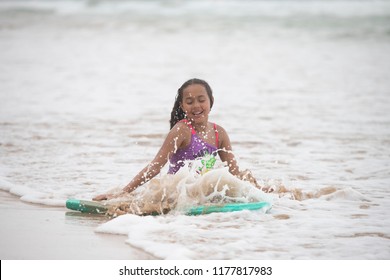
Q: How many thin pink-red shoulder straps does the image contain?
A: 2